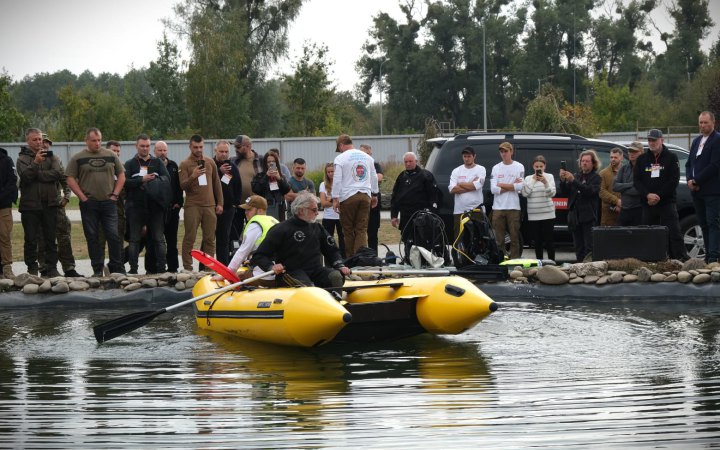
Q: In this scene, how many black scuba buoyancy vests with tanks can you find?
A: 2